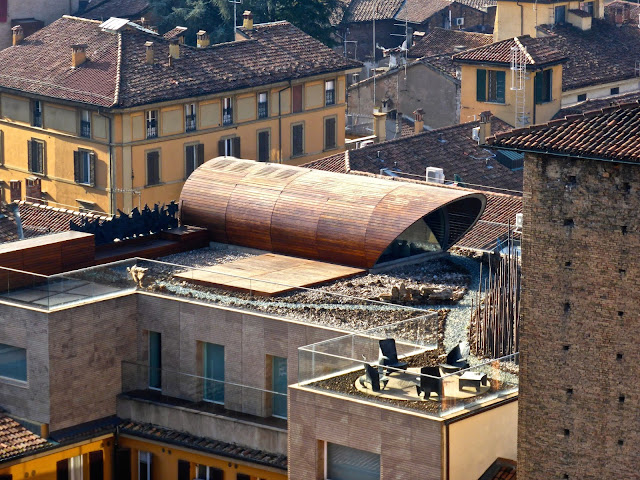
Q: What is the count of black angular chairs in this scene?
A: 4